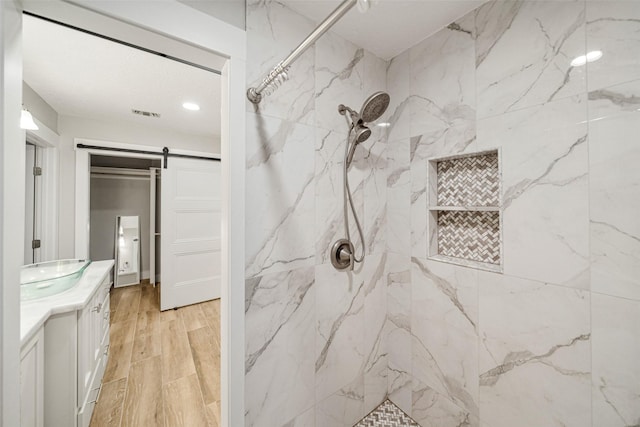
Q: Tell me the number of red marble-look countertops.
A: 0